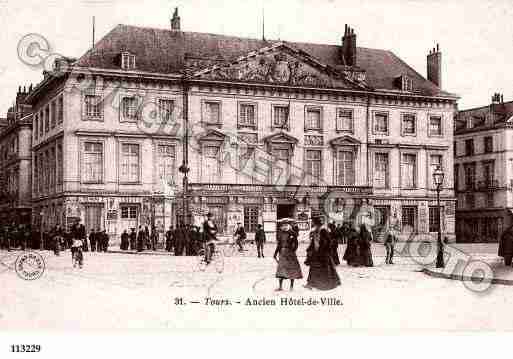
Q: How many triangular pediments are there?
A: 4